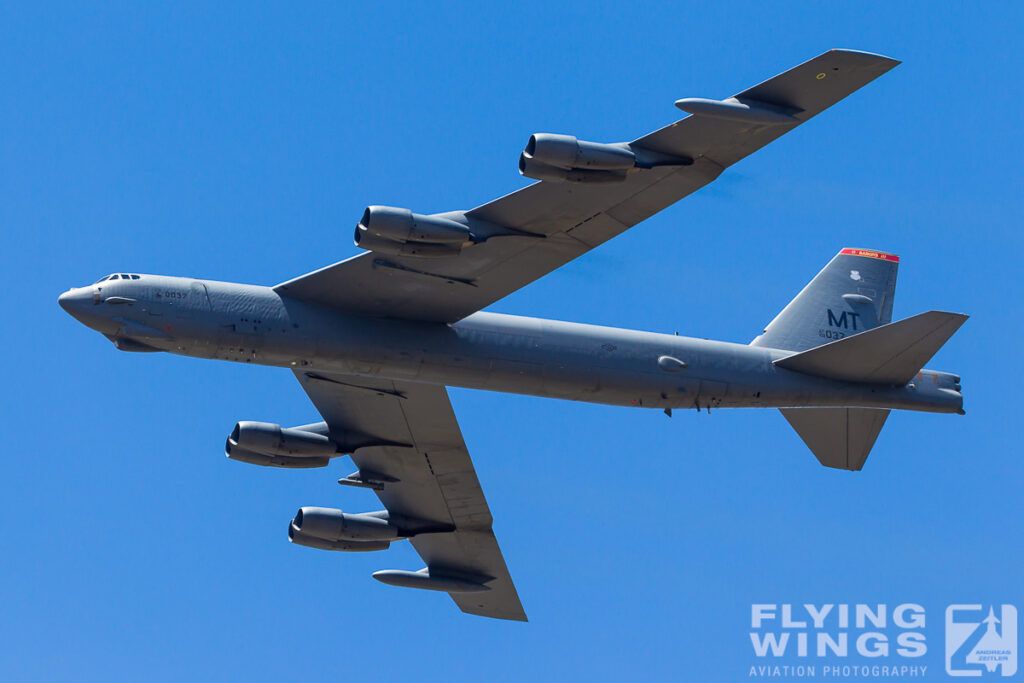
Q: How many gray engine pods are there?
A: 4